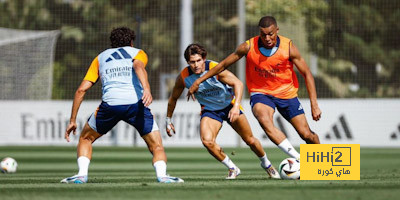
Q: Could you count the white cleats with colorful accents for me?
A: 4